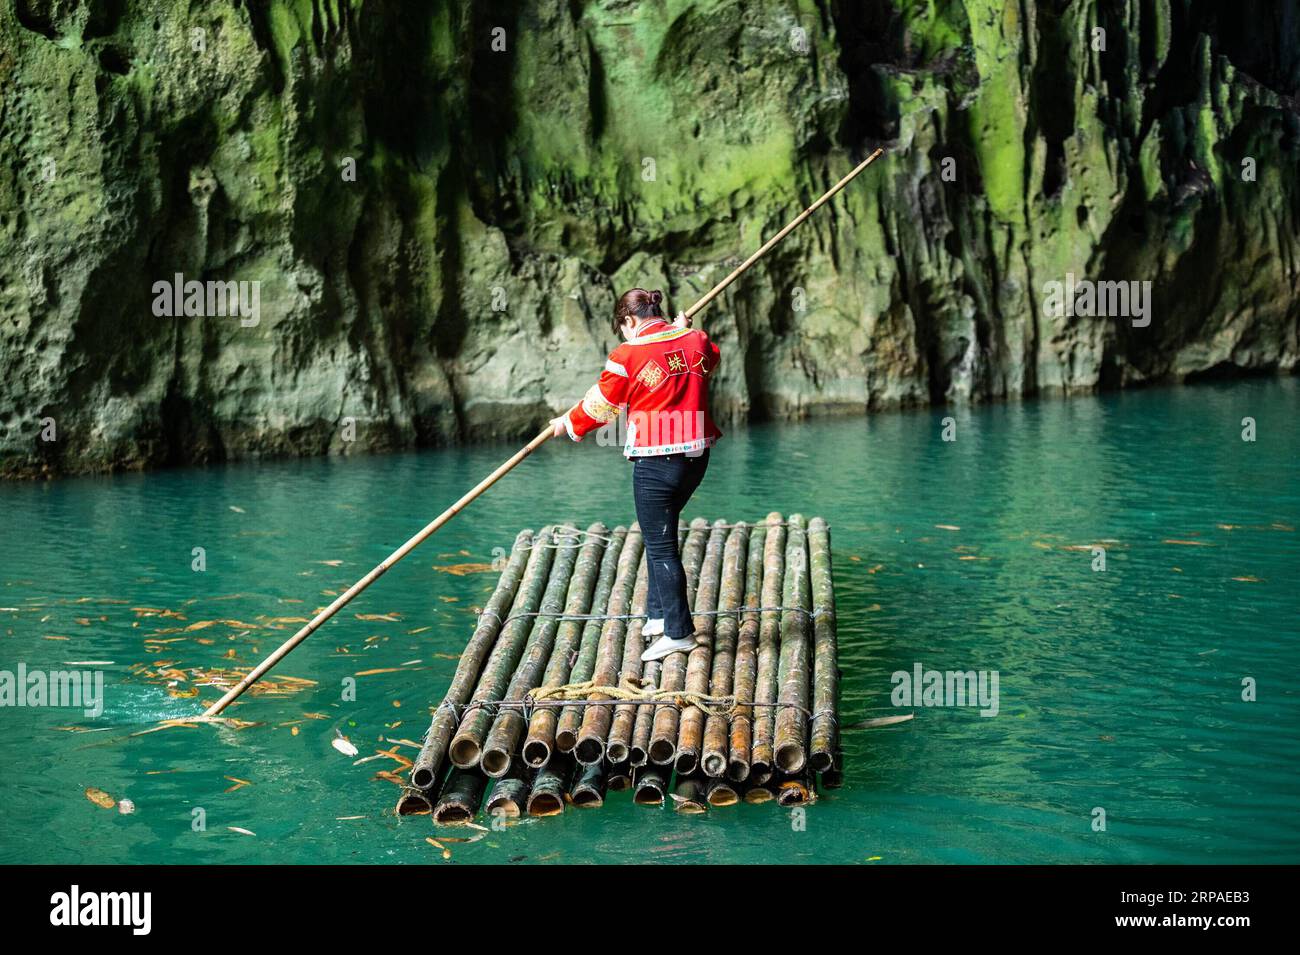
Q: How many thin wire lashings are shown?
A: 3